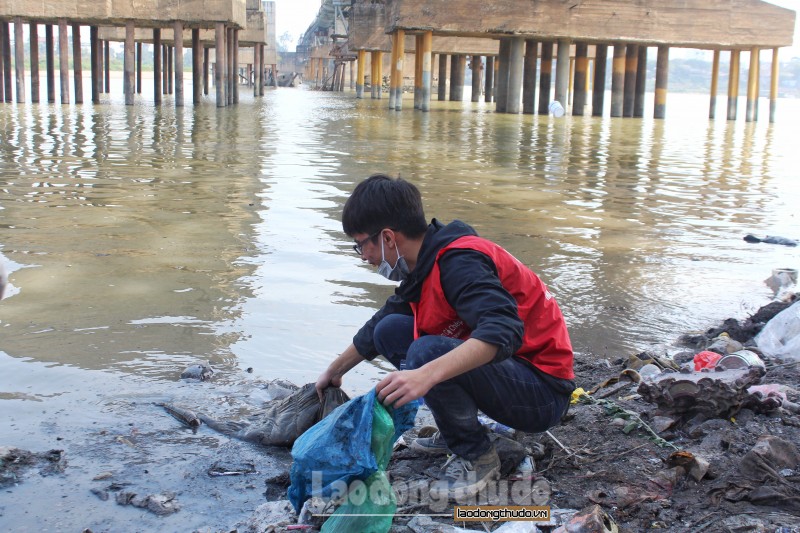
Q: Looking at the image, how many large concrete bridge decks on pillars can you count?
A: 2